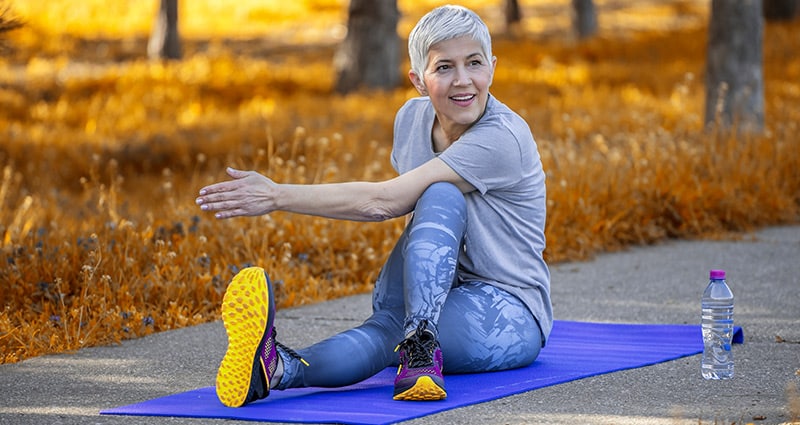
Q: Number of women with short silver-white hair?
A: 1